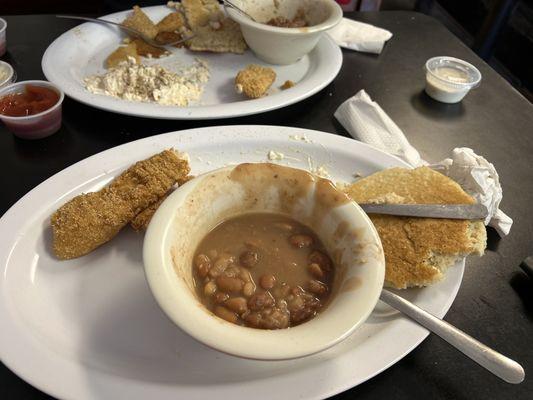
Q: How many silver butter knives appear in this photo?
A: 1